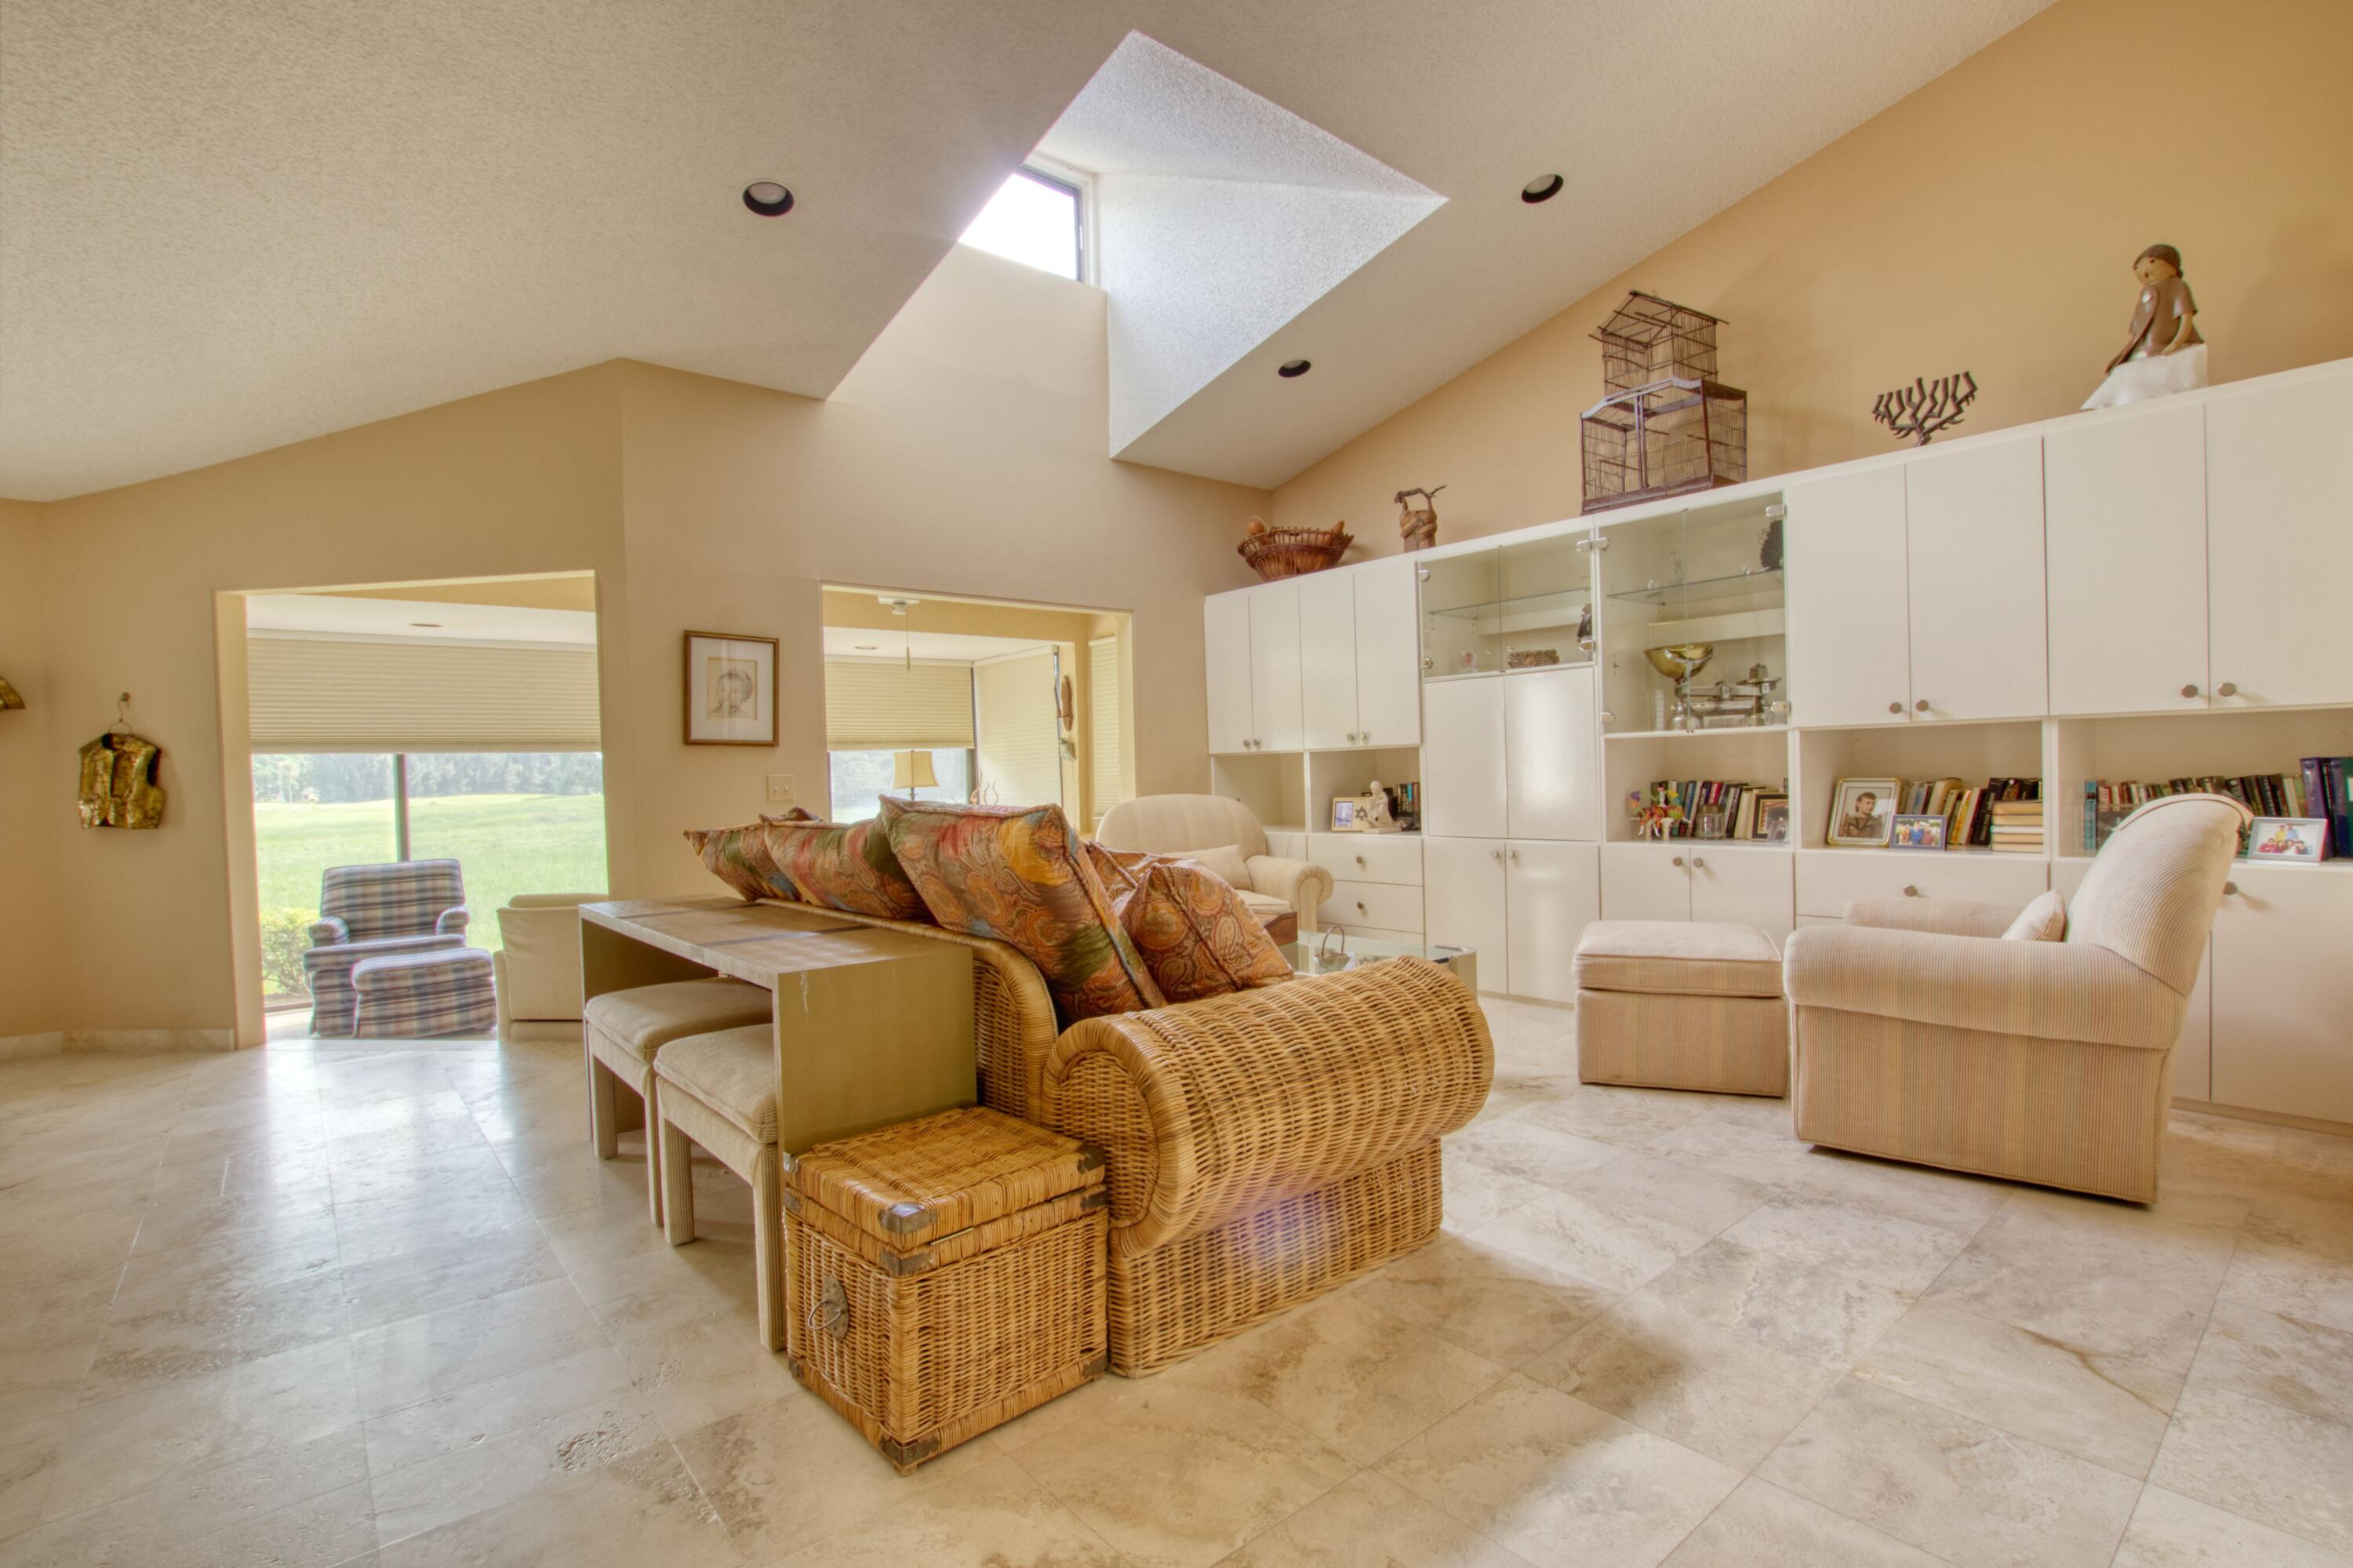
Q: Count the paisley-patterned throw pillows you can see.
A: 5